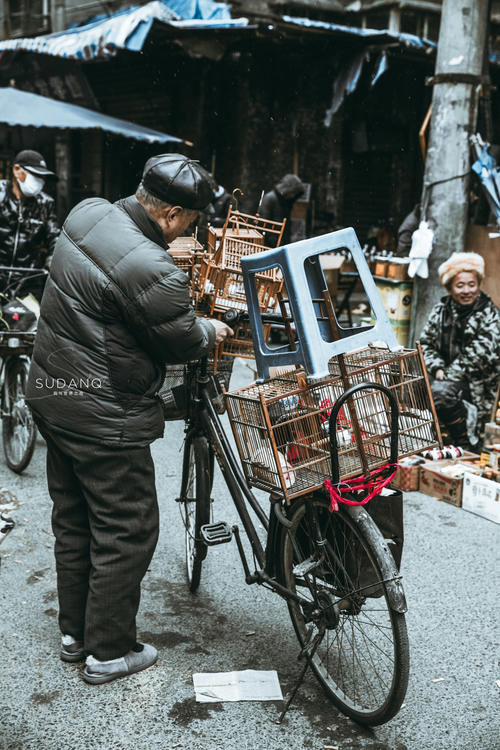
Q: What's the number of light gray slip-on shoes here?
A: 2